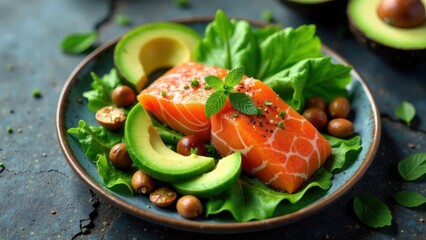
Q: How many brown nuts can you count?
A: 11